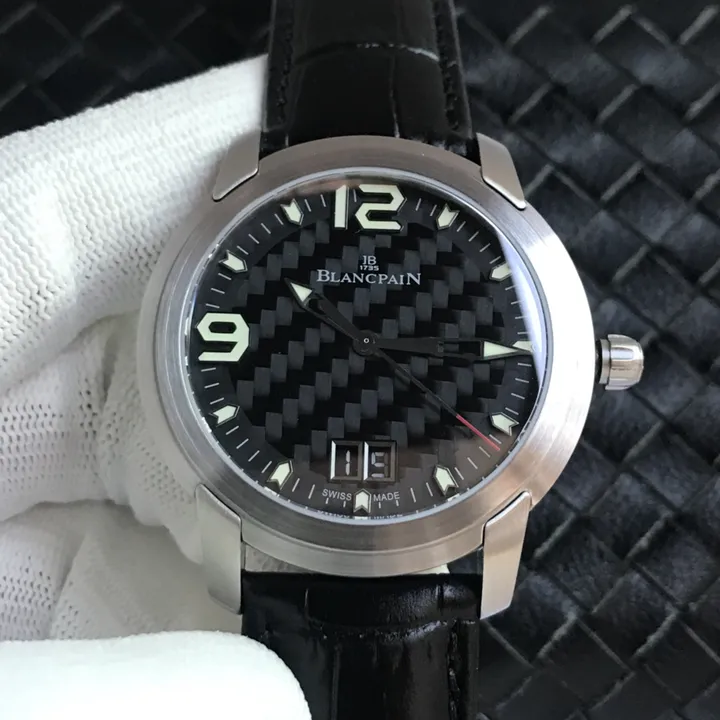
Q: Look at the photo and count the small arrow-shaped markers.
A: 10